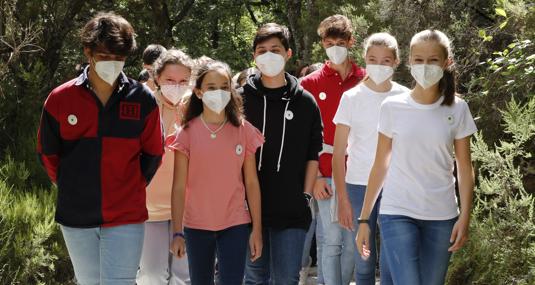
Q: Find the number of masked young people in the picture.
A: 7